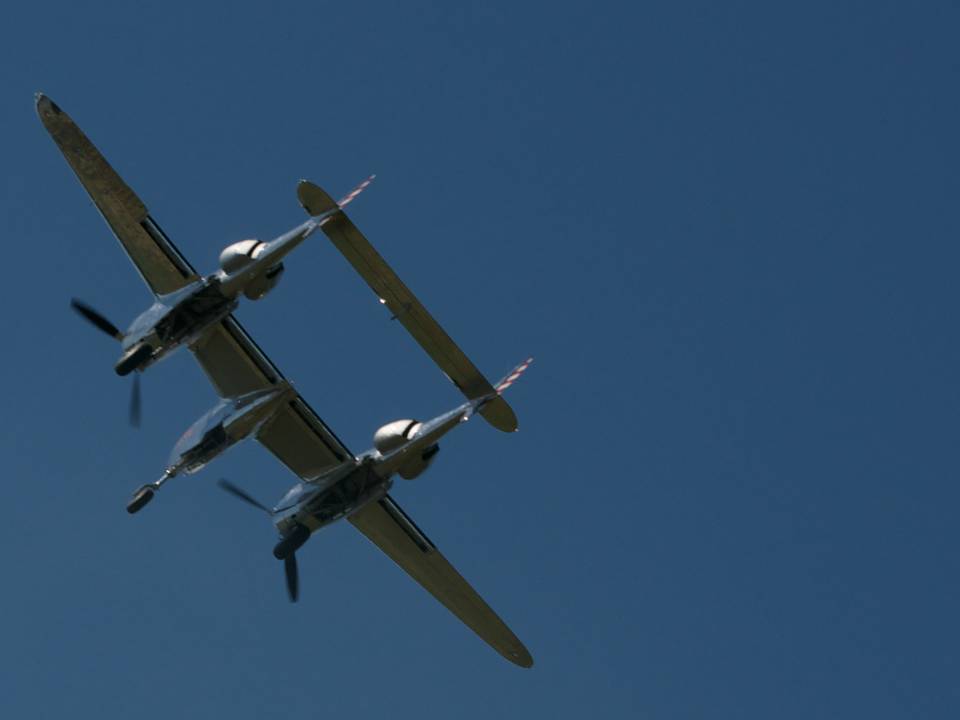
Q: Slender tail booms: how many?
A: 2